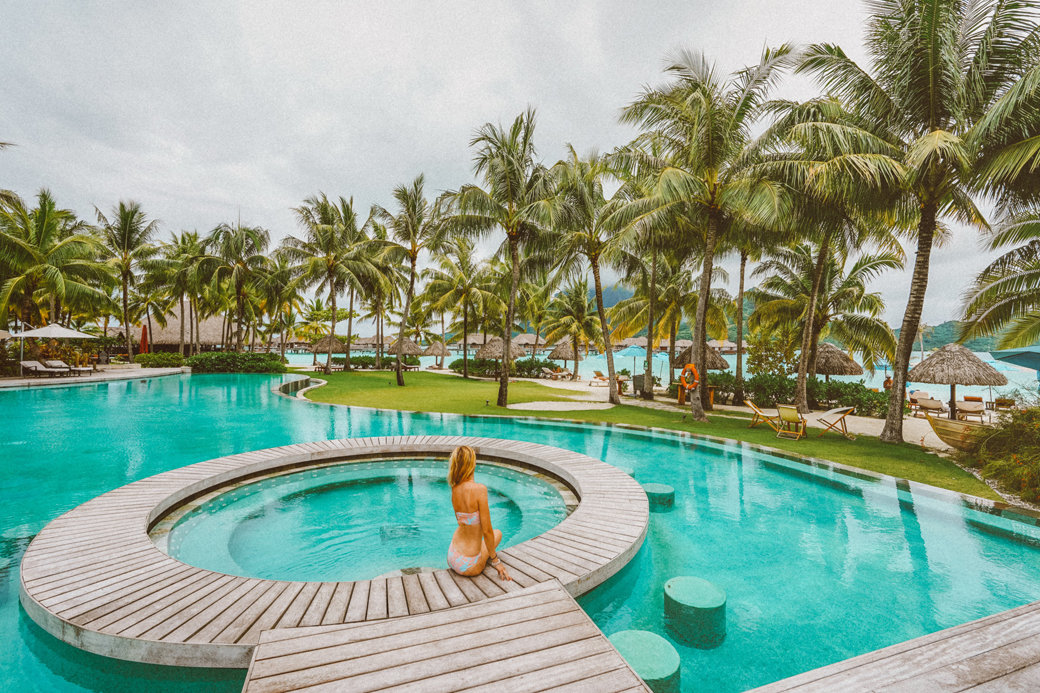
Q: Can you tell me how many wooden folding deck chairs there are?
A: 3